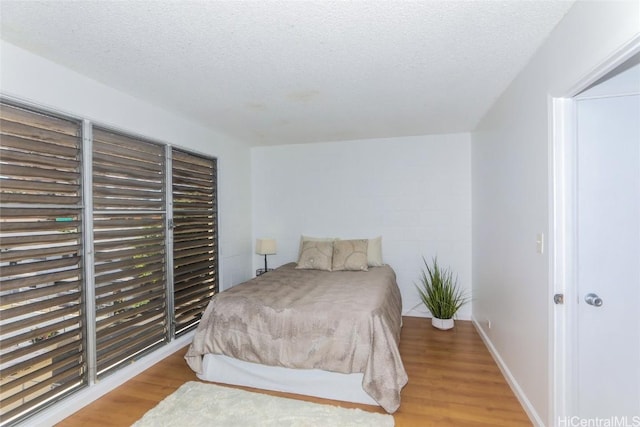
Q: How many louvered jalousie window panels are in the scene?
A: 3